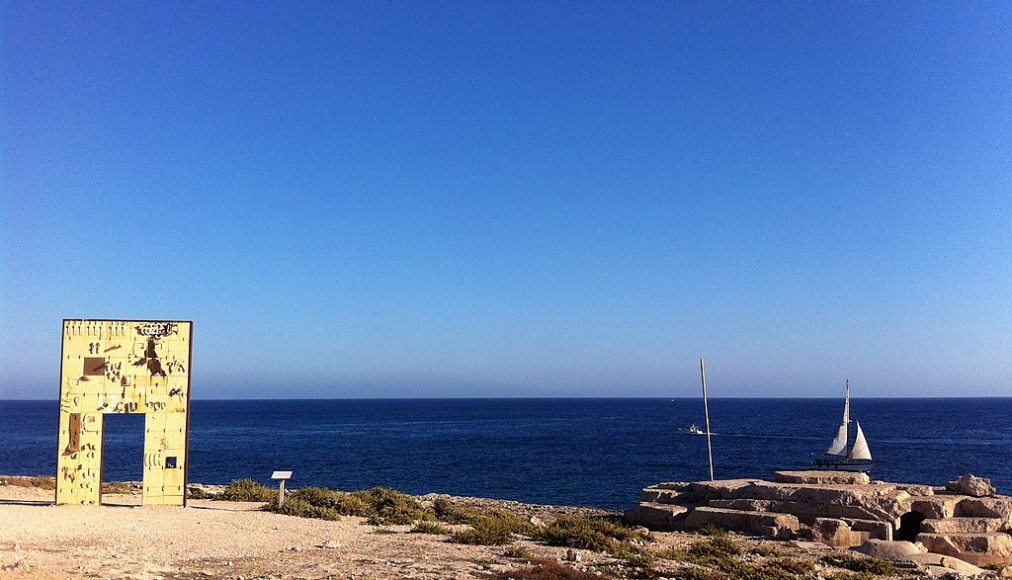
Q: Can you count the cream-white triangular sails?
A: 2